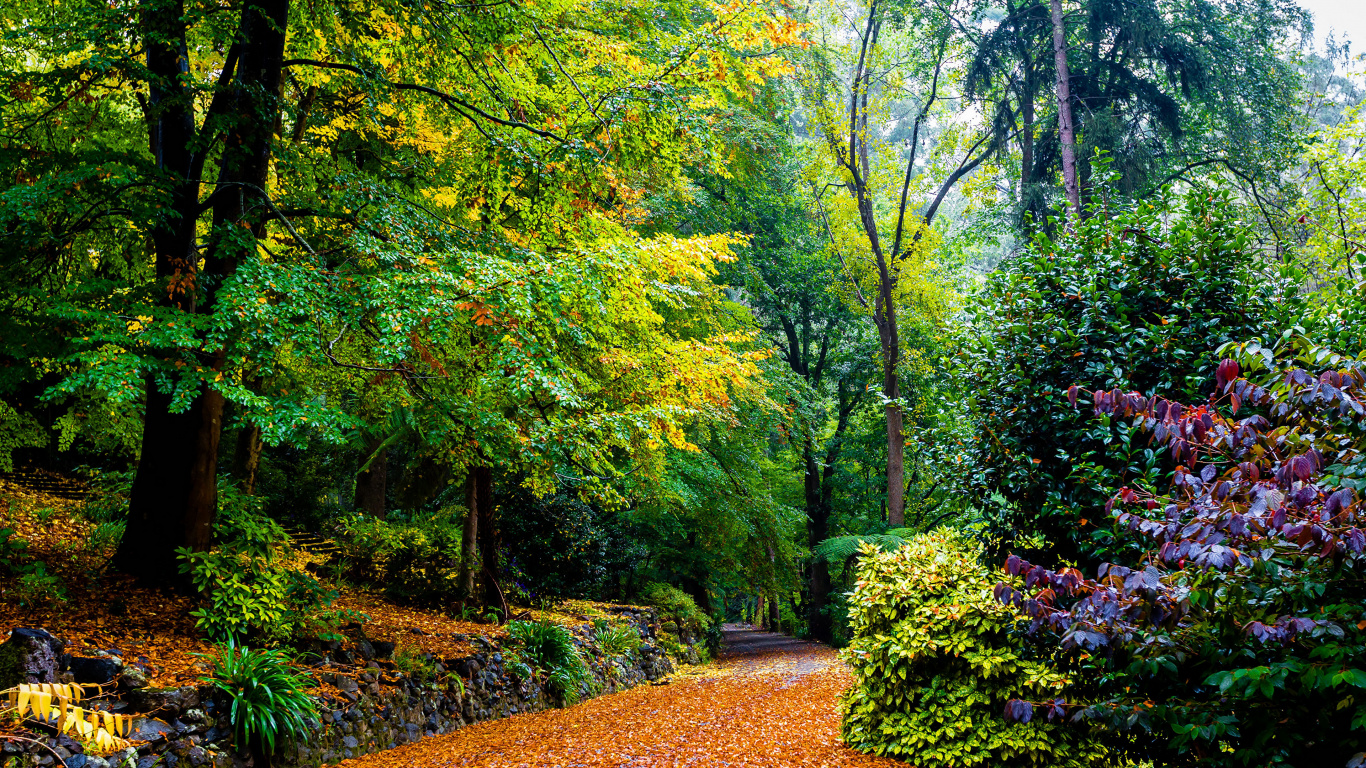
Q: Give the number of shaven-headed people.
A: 0